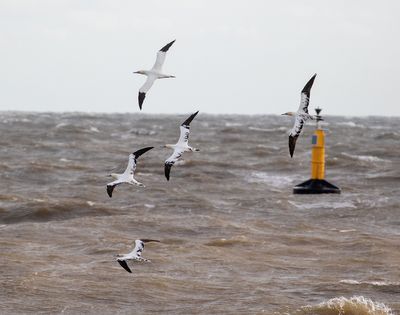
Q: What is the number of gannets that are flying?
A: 5